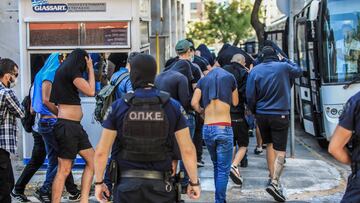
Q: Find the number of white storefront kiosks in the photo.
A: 1